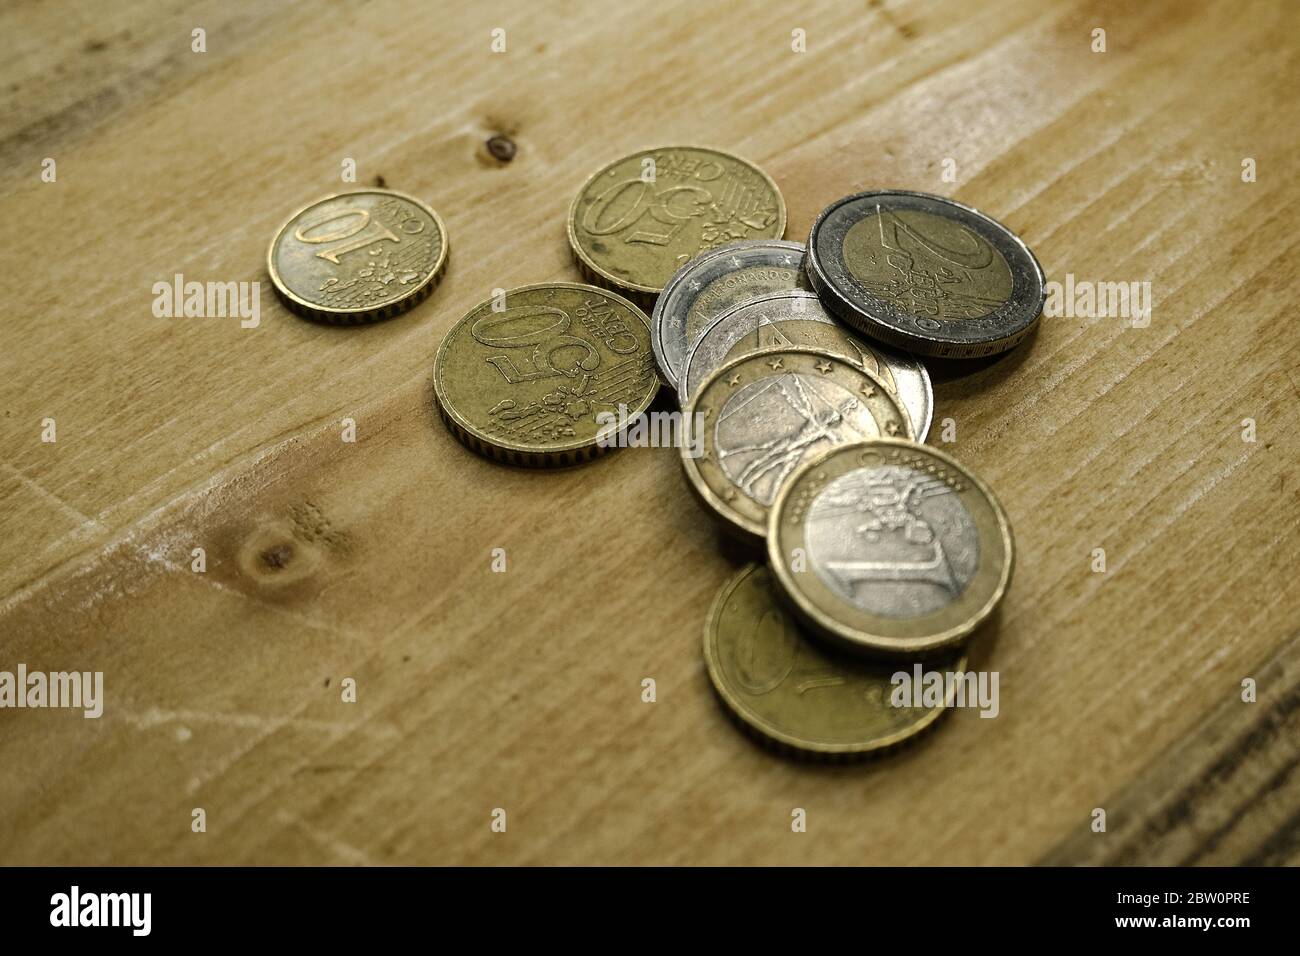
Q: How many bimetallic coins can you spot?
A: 5